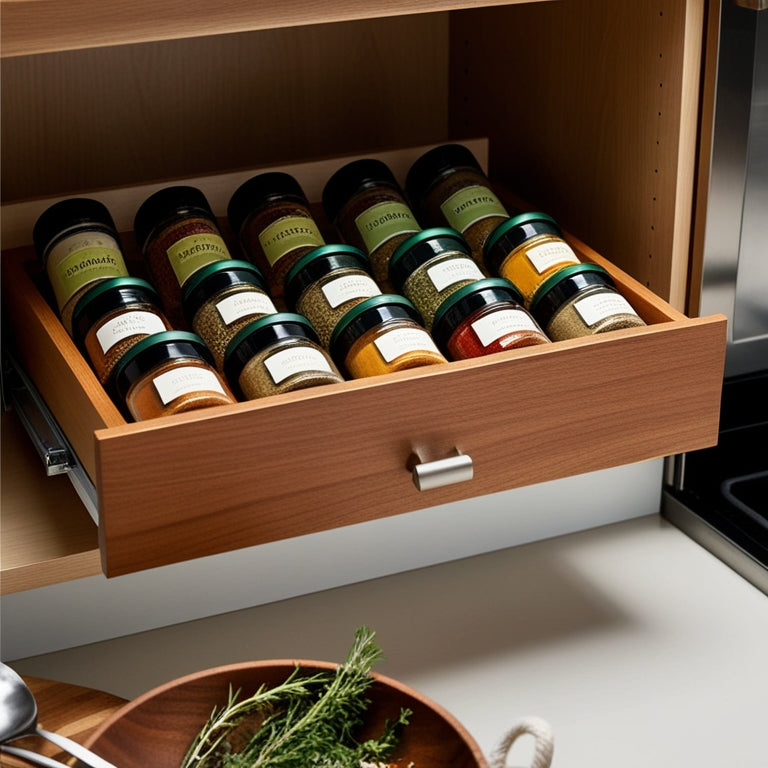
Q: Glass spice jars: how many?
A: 15